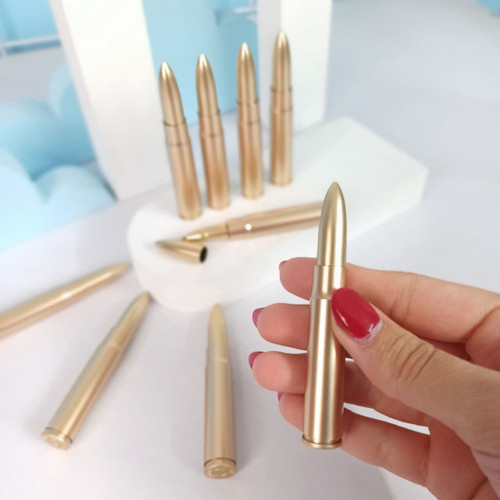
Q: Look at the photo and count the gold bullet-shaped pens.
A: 9